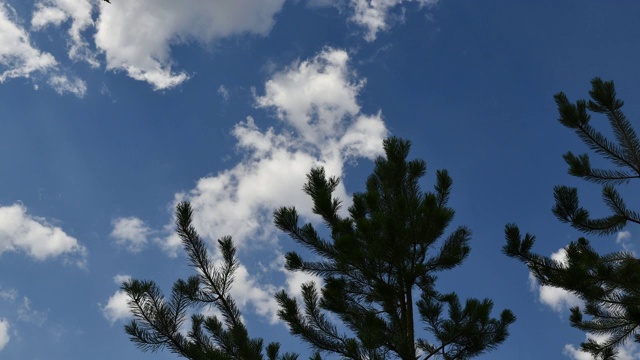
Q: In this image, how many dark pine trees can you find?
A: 3